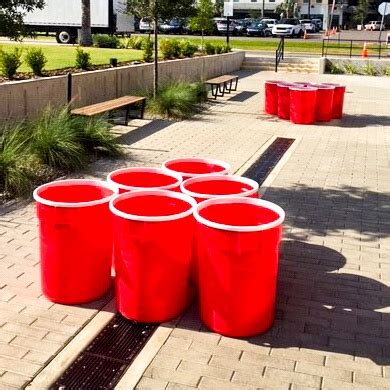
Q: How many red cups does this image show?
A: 12